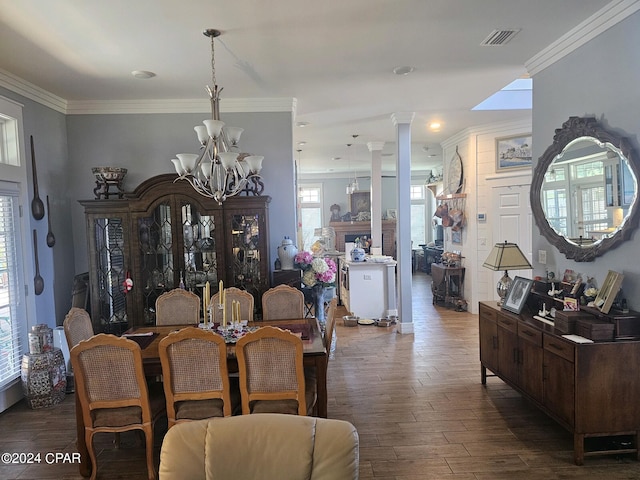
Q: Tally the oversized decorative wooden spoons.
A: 3